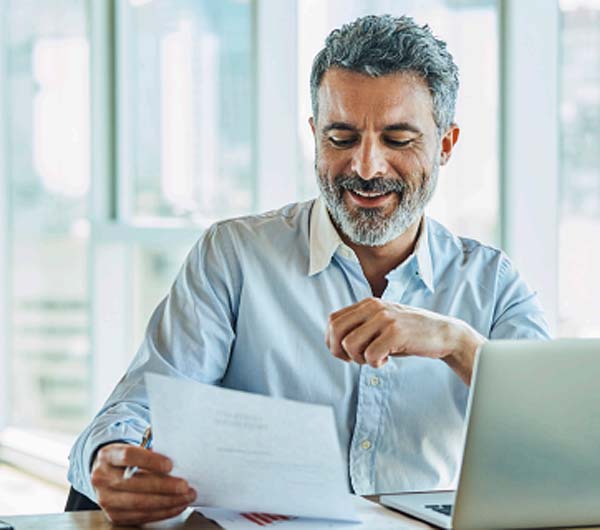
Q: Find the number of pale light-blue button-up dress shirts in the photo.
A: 1